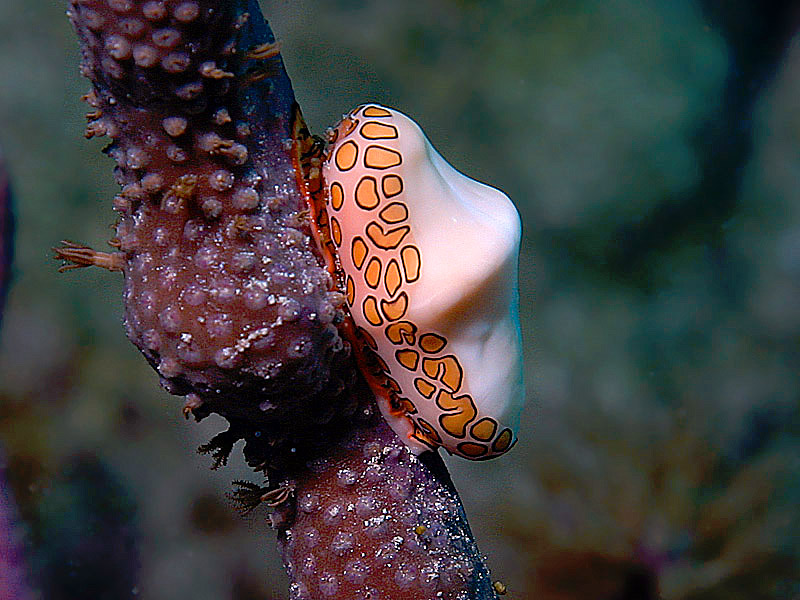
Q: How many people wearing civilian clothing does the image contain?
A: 0